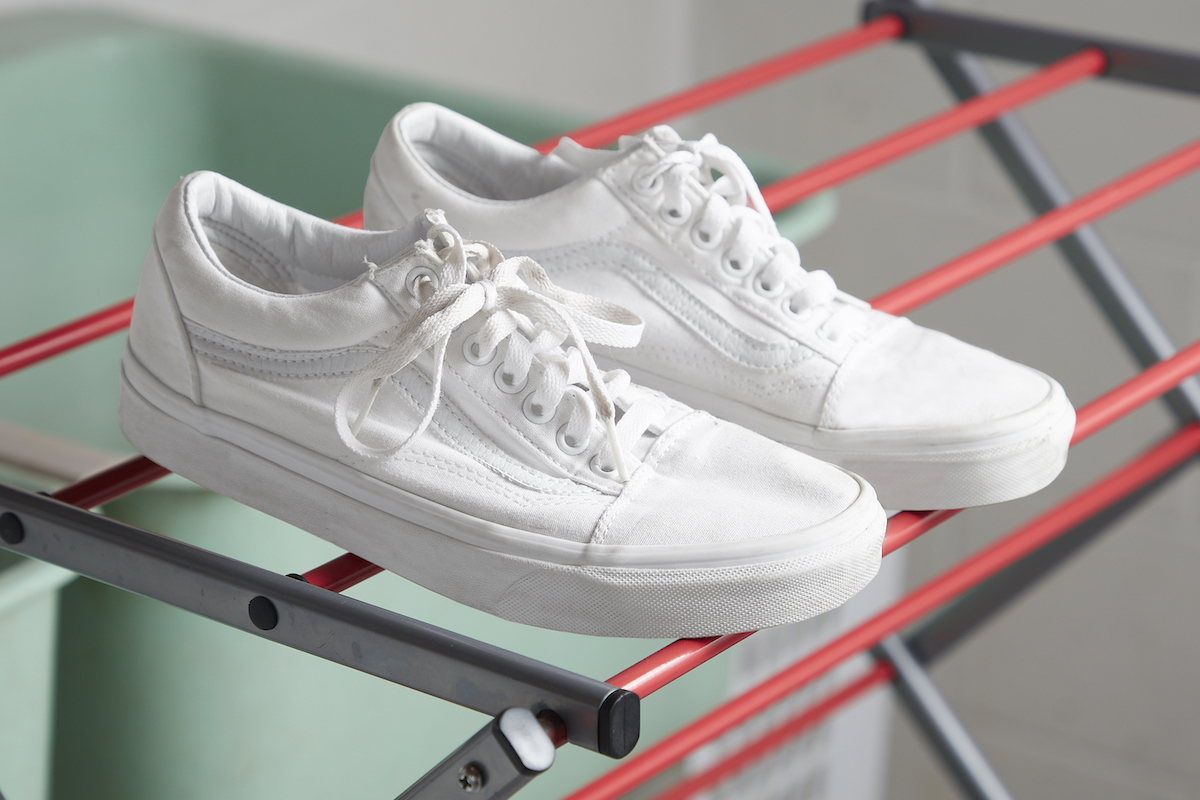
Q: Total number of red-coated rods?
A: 6